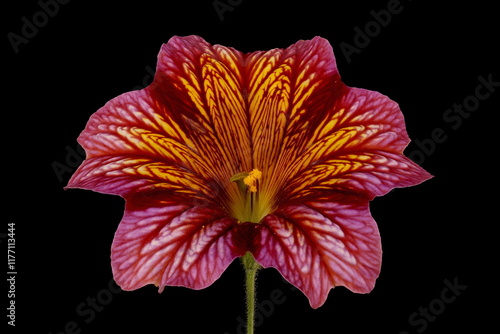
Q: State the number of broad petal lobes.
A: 5